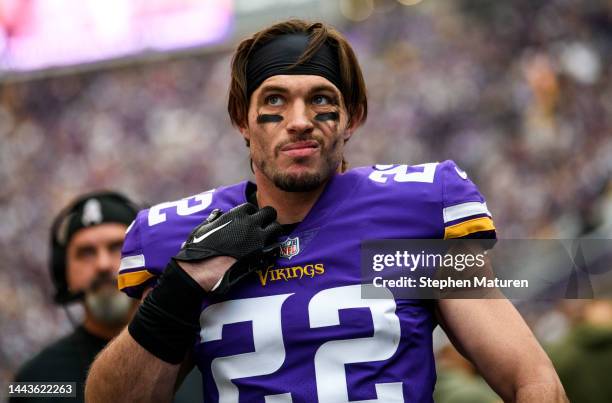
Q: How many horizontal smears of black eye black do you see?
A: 2